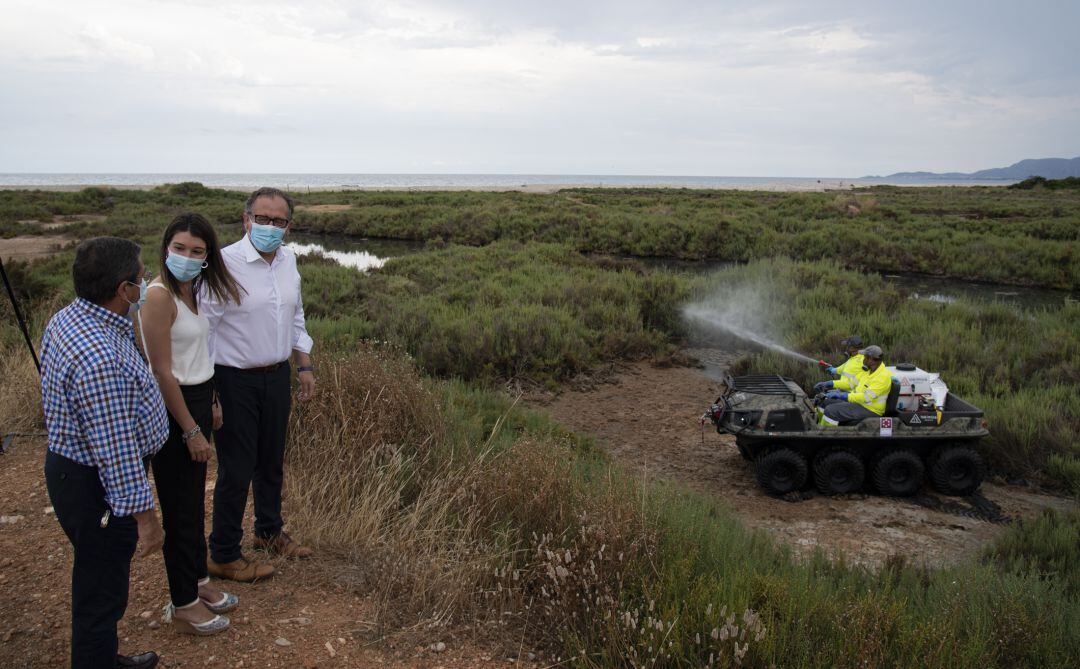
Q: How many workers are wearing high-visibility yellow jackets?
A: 2